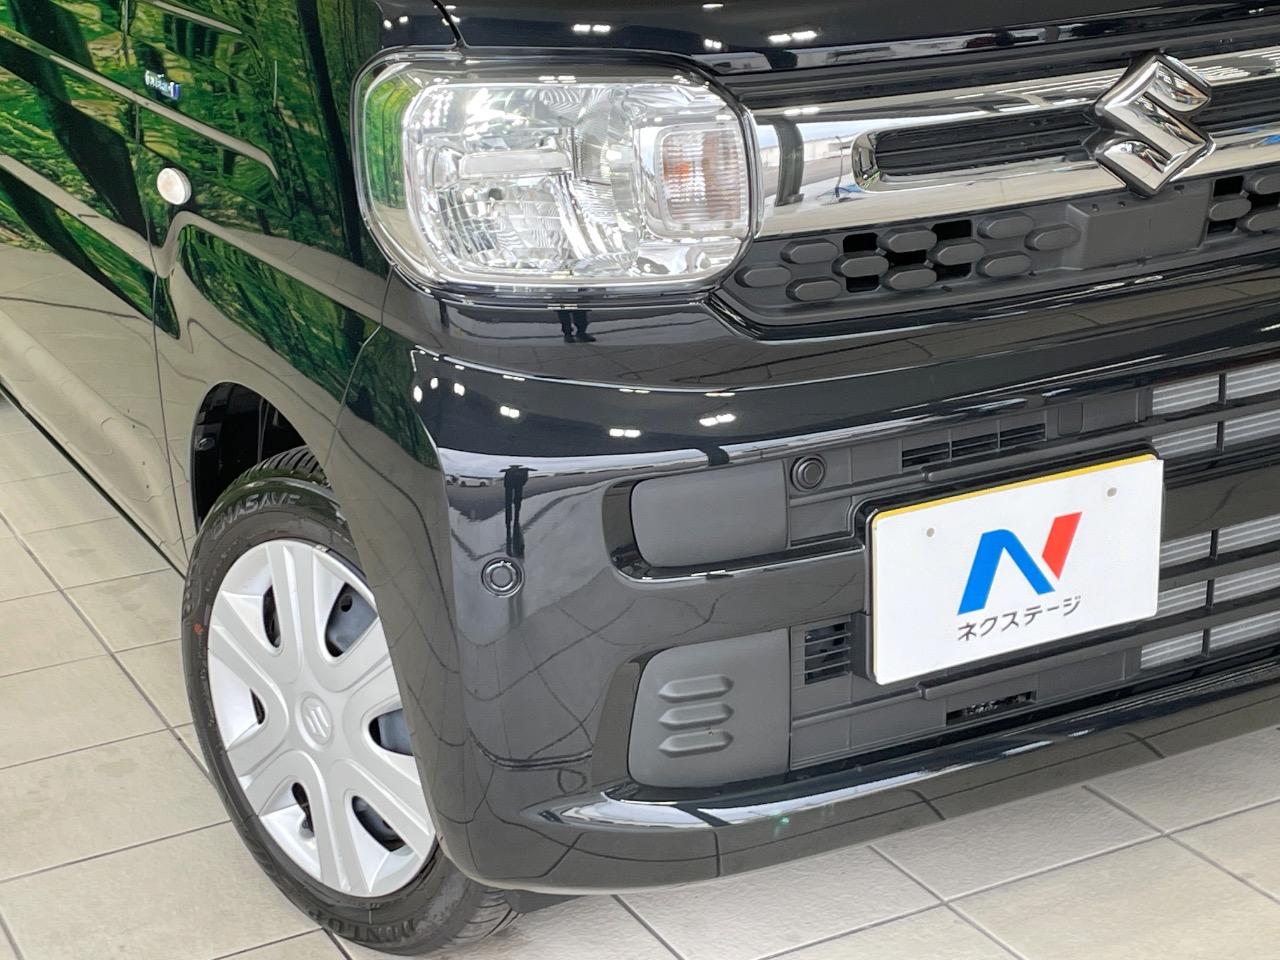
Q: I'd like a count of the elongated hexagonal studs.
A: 13